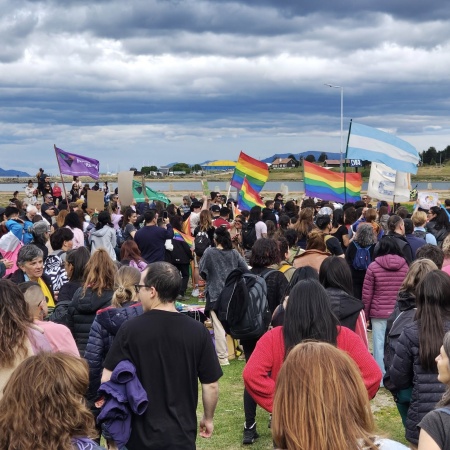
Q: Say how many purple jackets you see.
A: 2